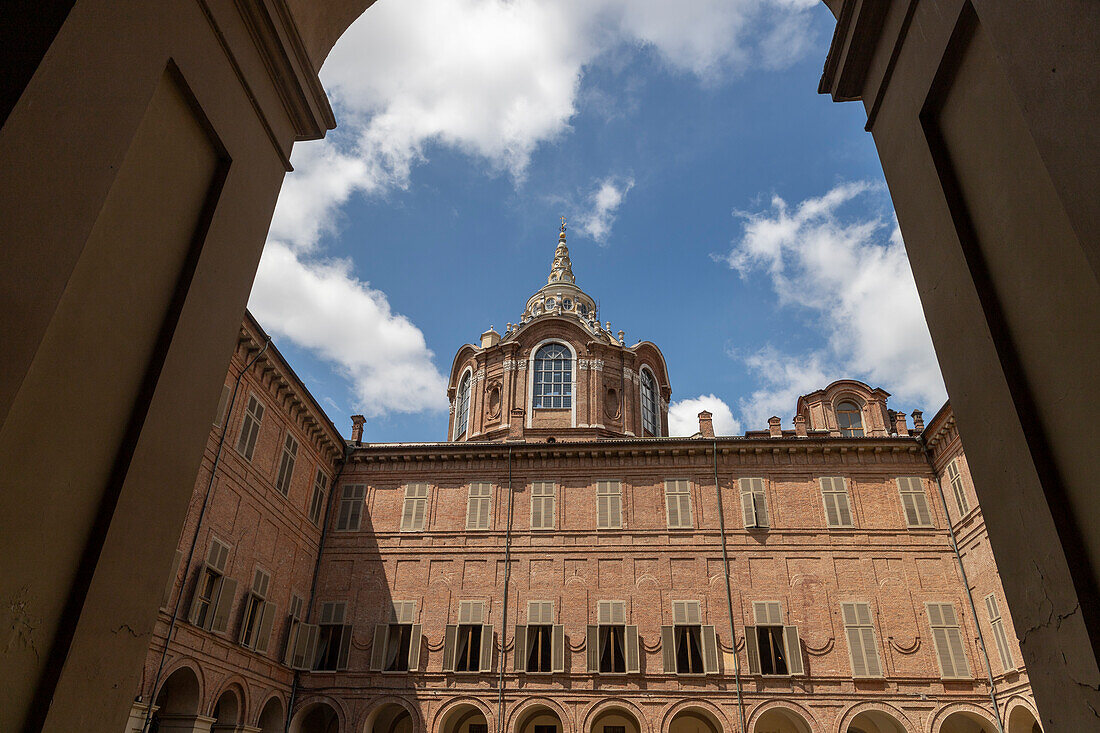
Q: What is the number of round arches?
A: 13